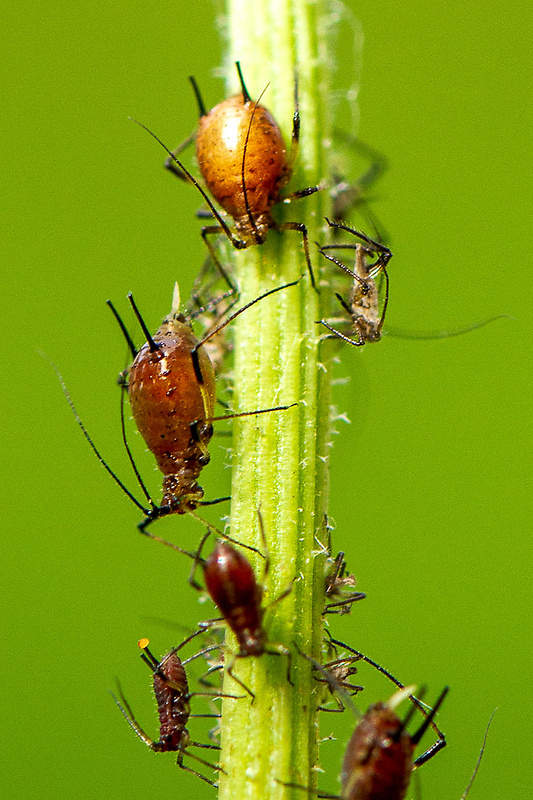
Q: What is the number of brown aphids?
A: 5